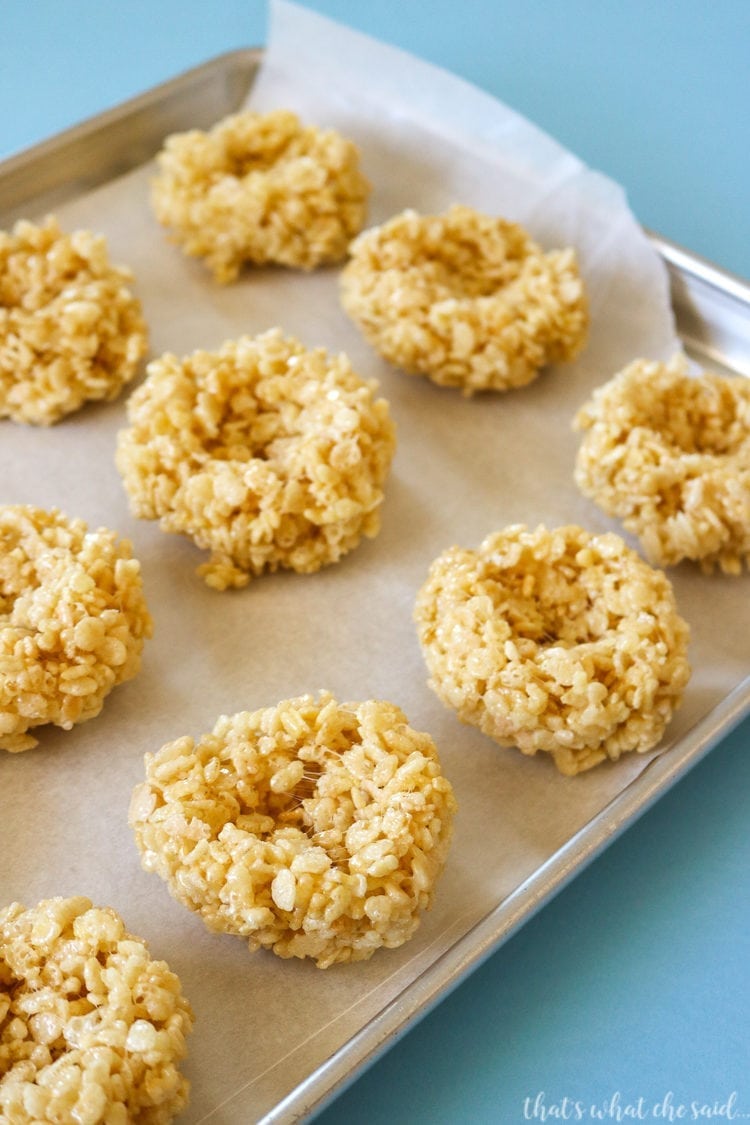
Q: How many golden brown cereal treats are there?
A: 9